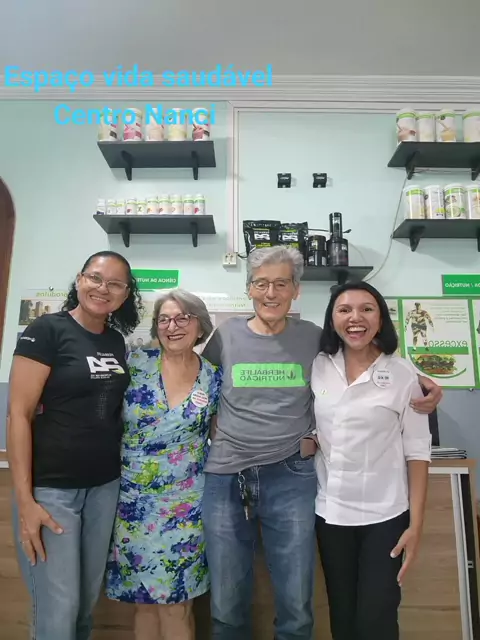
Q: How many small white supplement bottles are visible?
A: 10